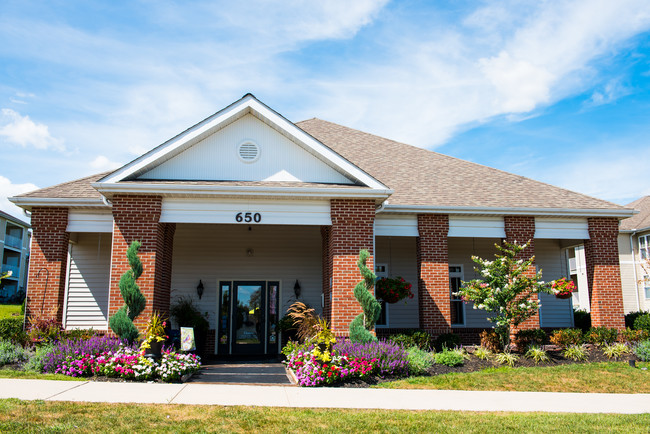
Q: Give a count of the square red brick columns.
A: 6